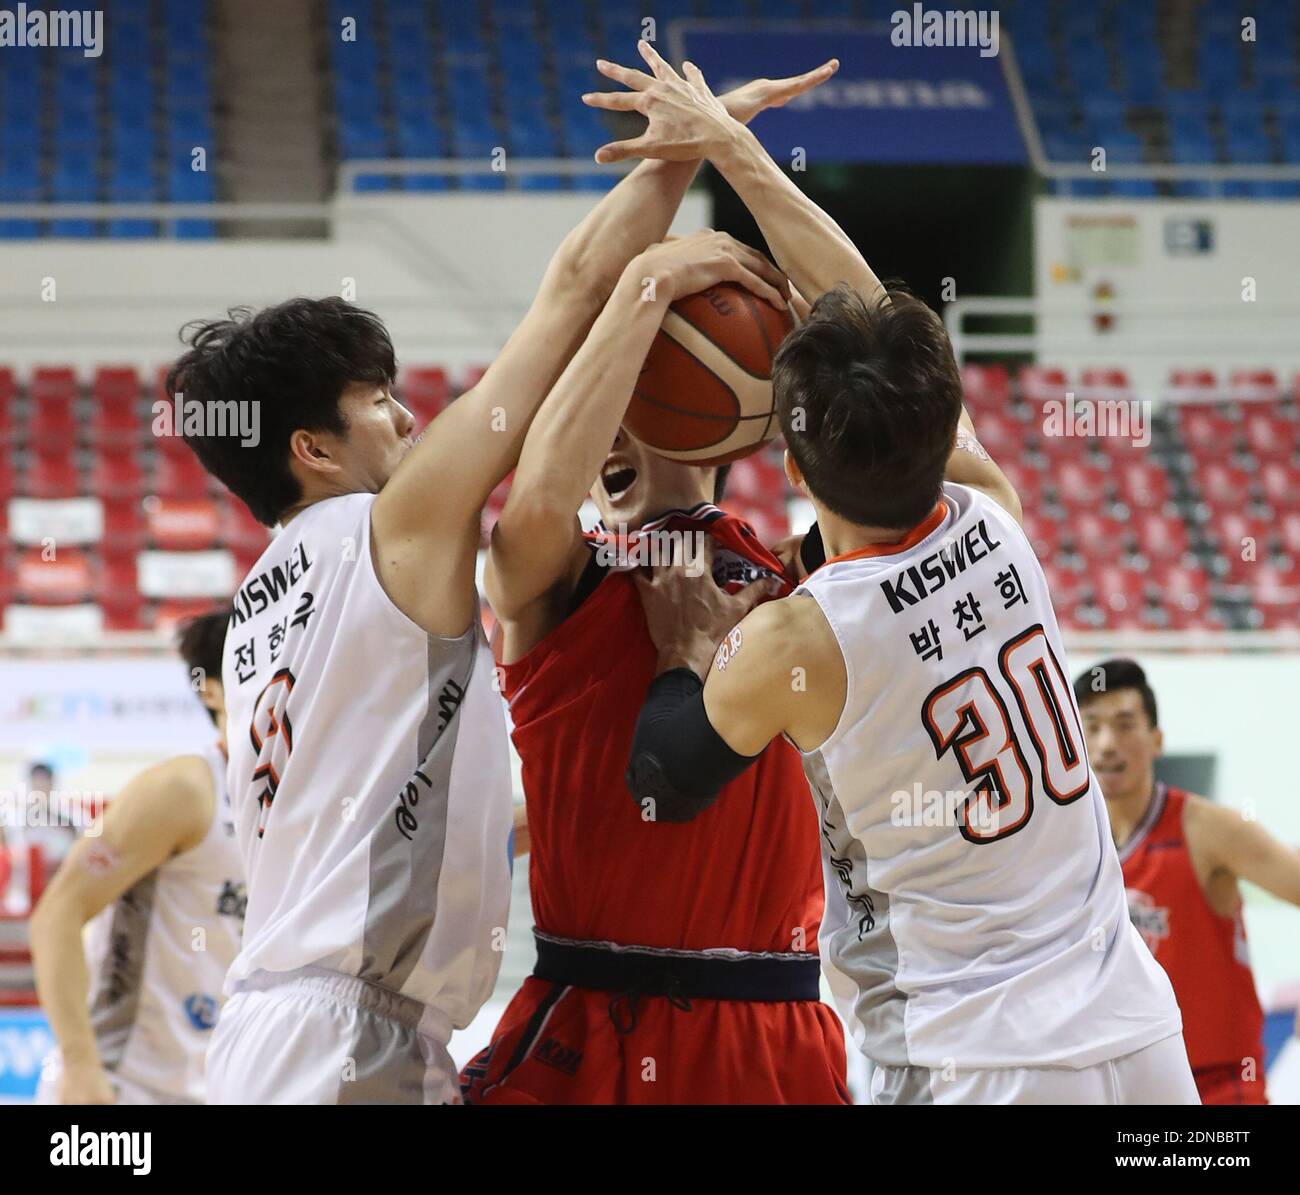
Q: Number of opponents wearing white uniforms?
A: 3